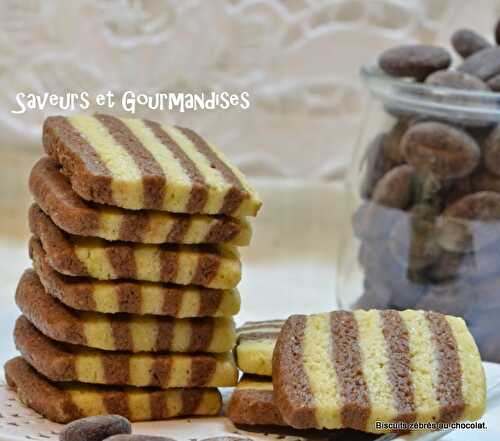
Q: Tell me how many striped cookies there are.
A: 10